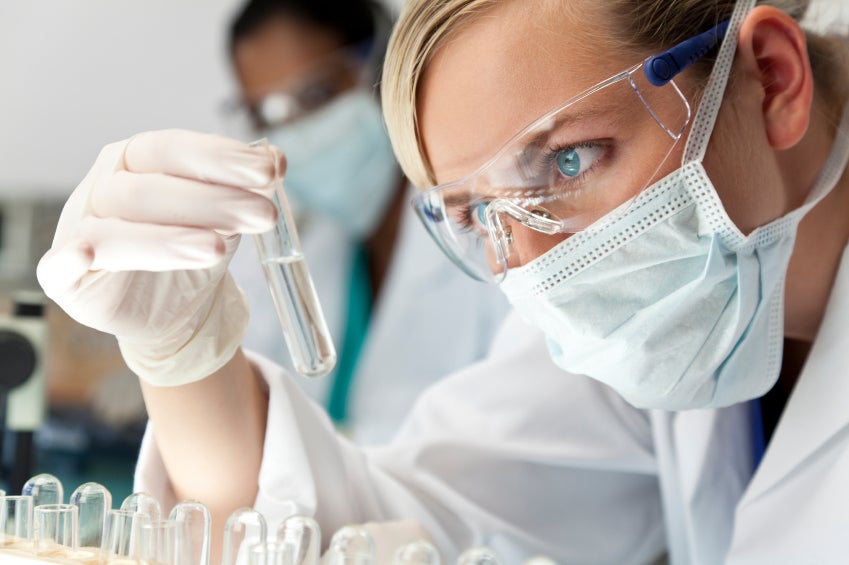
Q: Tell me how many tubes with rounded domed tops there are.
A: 10